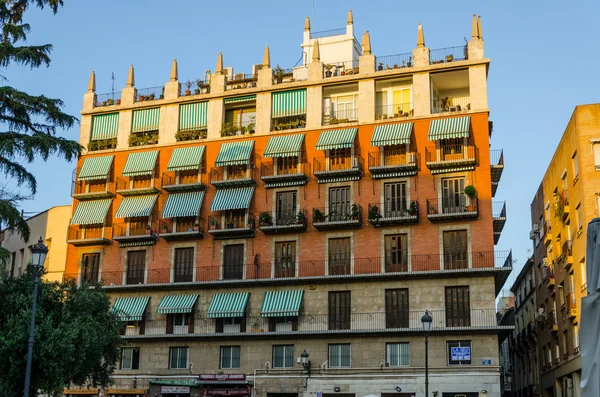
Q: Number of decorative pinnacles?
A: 12